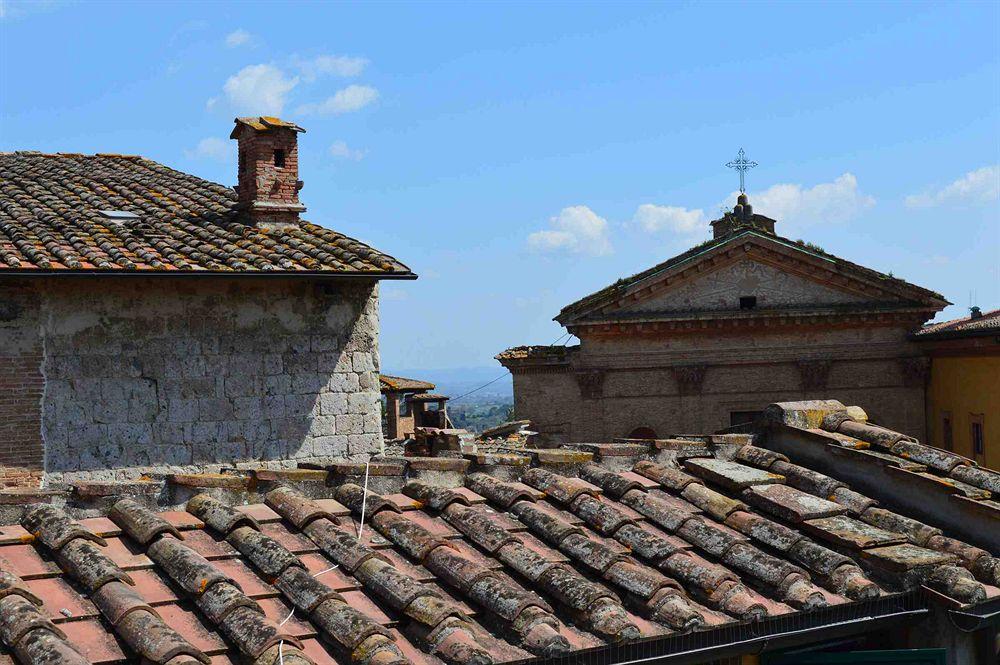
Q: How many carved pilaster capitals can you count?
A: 4